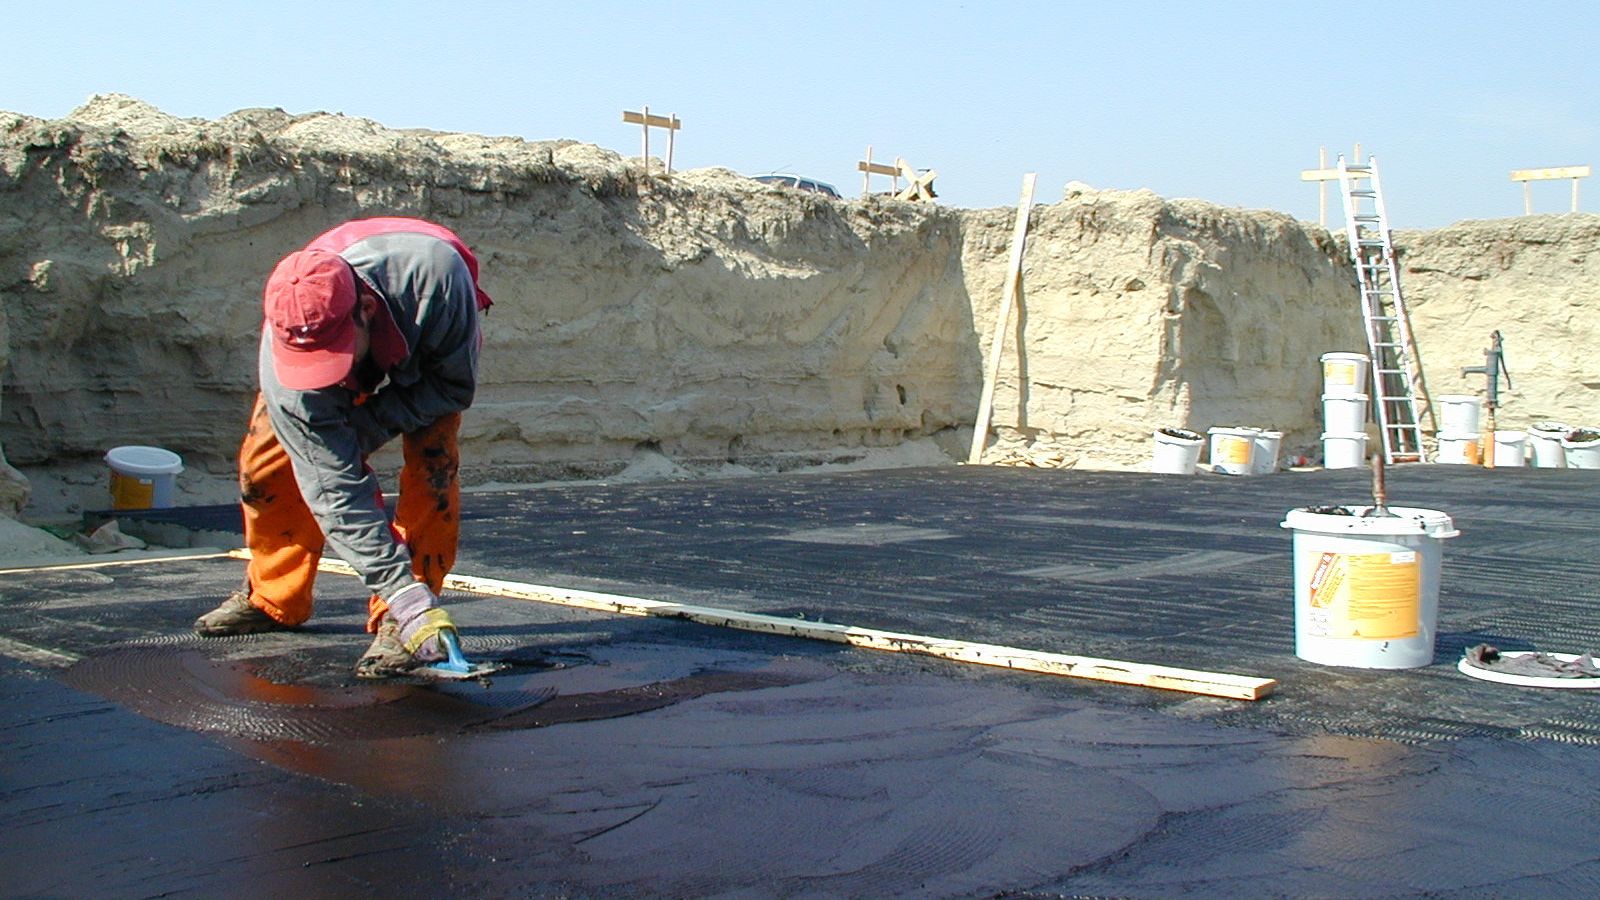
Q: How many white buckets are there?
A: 13